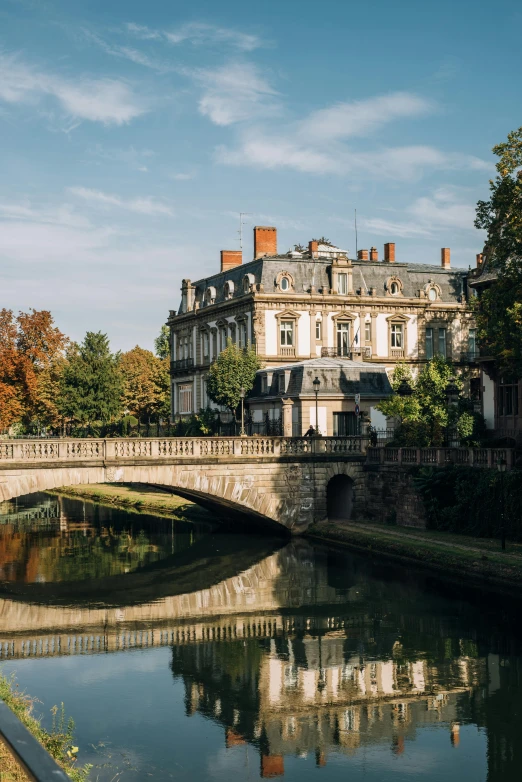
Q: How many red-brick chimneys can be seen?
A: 8